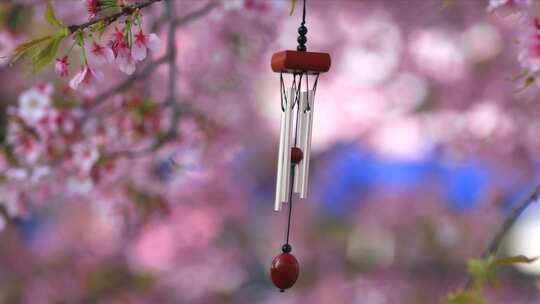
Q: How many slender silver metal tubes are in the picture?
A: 4